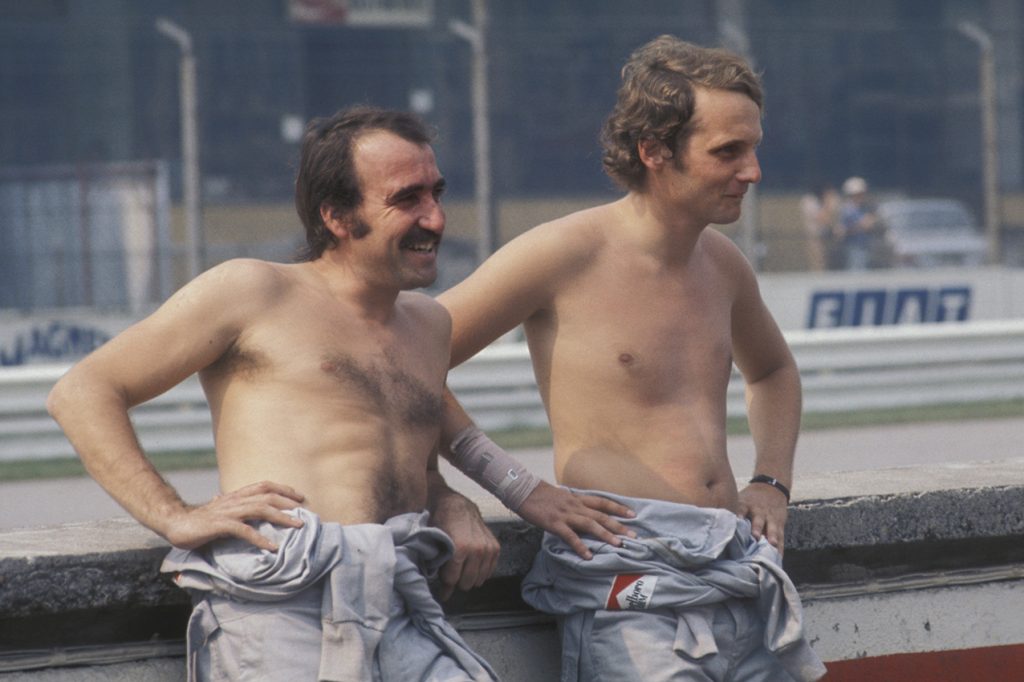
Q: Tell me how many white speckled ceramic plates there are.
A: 0